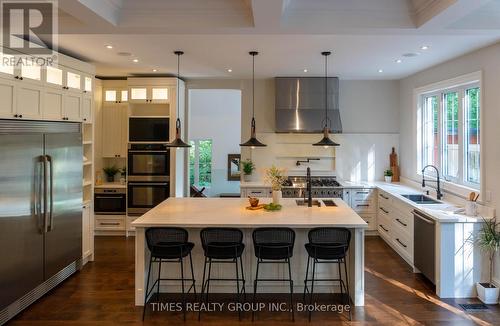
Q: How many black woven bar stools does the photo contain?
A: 4